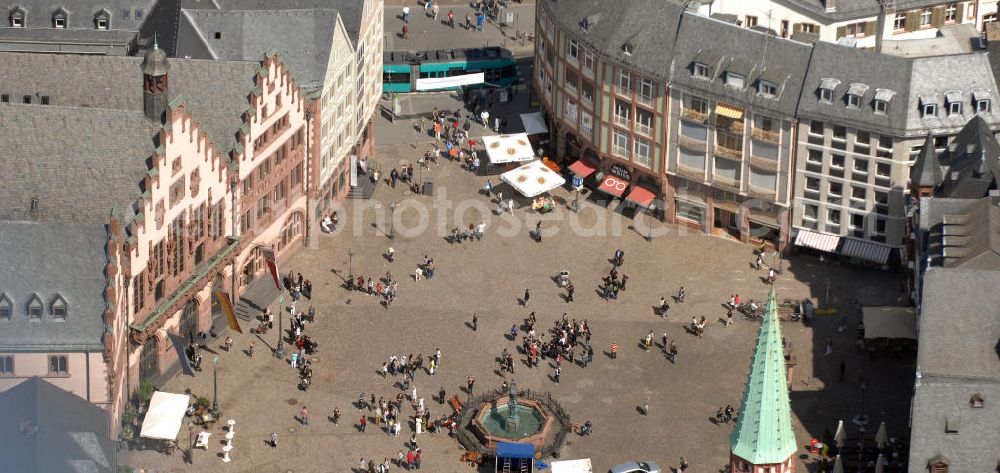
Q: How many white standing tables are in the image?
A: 3